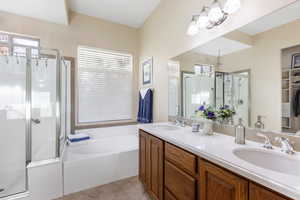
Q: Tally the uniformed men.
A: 0